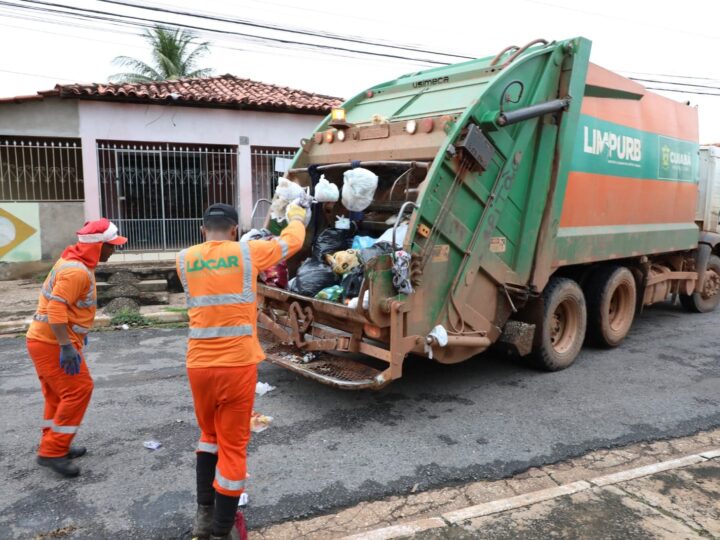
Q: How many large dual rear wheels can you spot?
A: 2